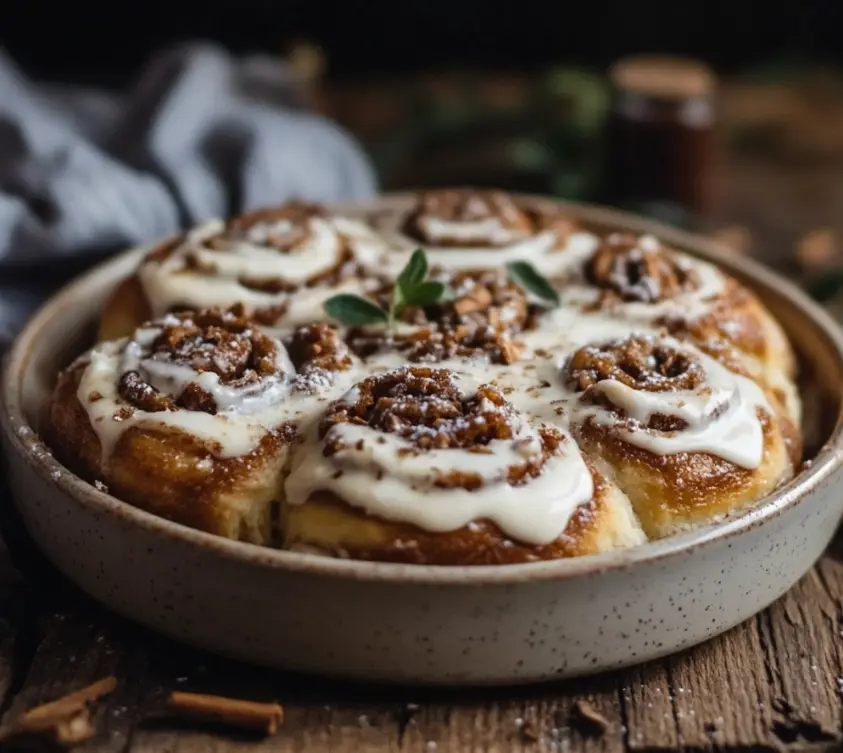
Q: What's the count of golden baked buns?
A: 7